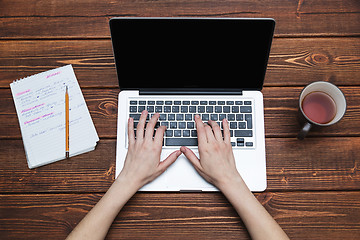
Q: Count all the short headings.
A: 2